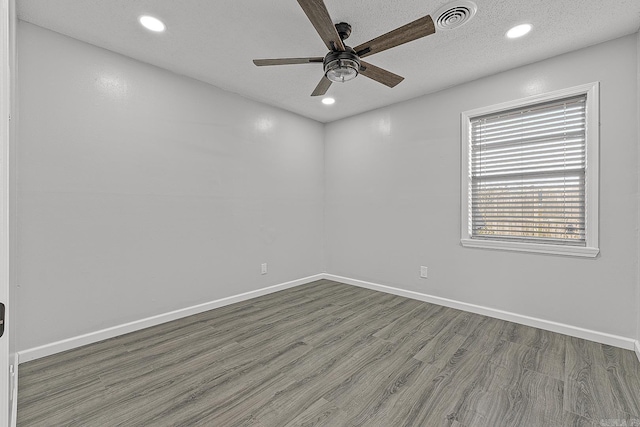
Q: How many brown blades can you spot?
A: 5